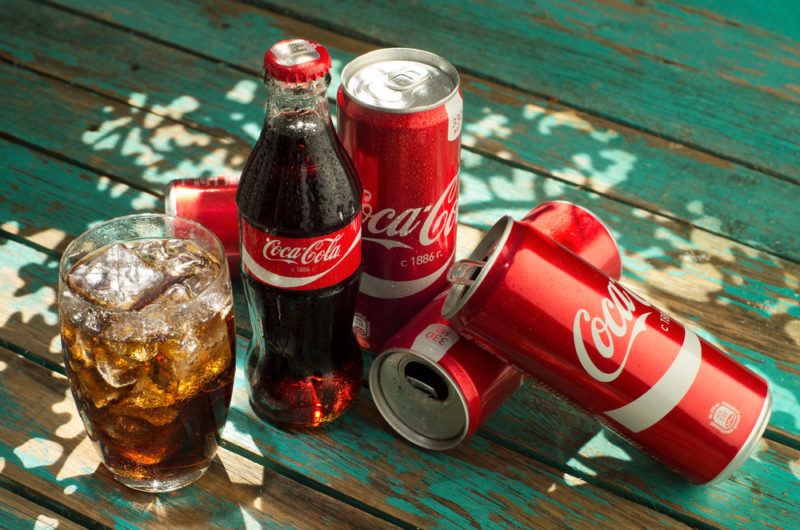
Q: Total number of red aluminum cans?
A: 4